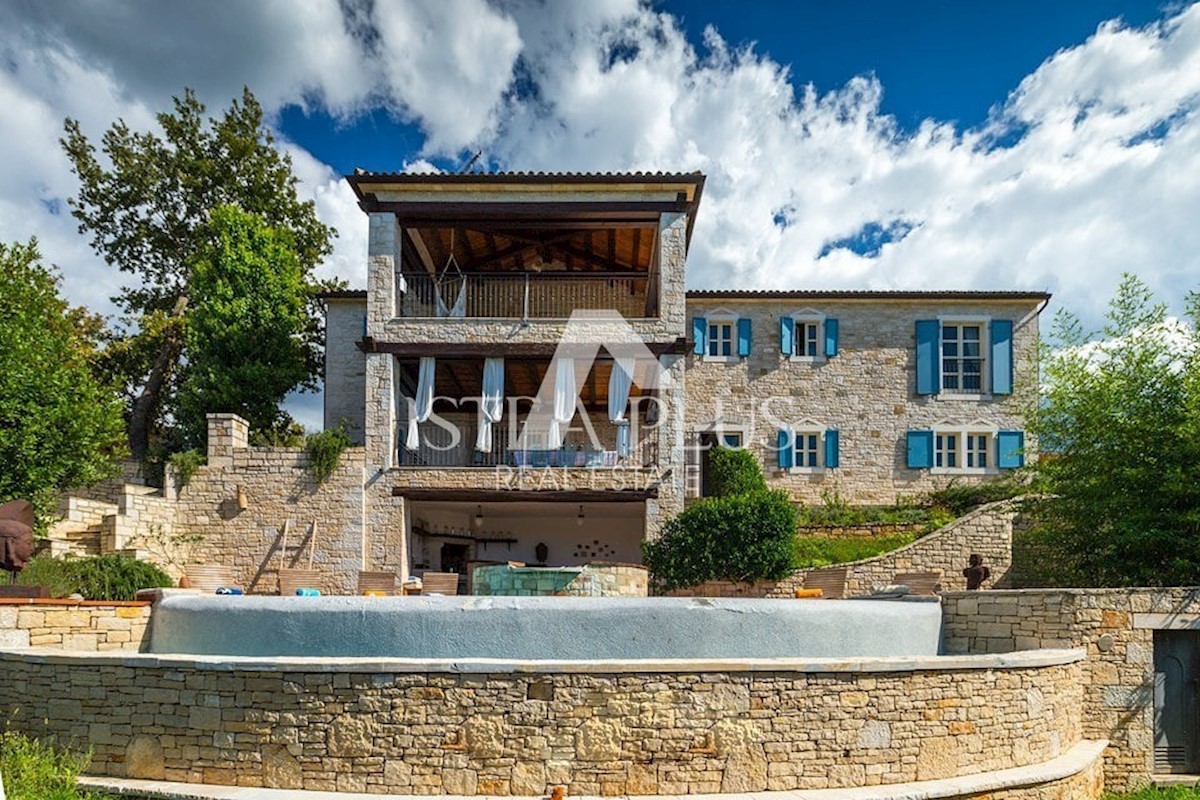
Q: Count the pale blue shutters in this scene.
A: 10